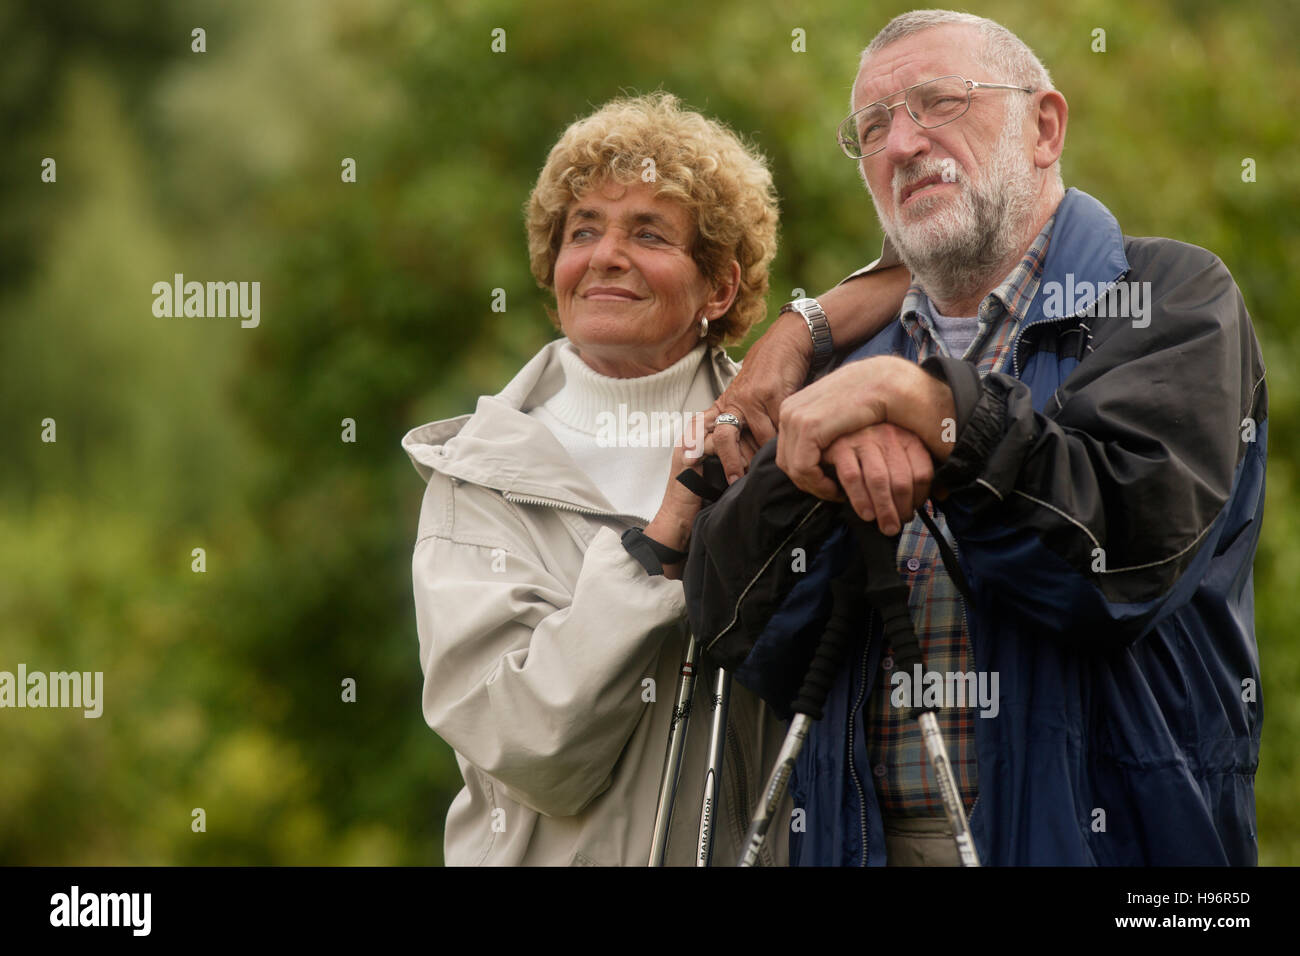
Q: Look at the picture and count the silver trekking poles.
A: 4